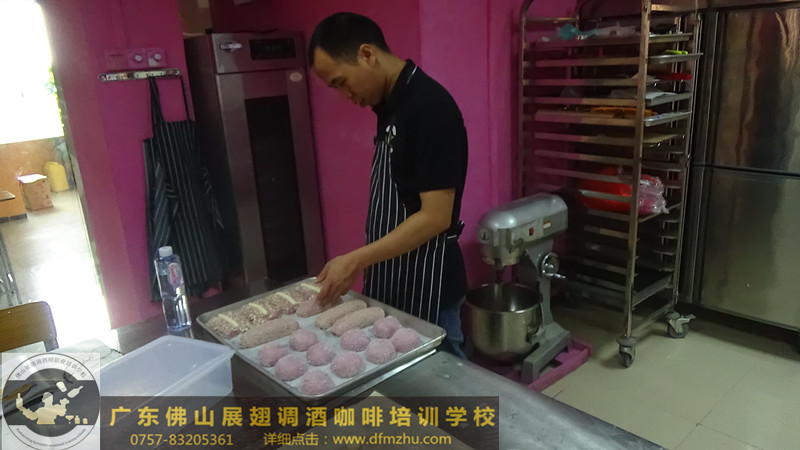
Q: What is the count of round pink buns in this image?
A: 10